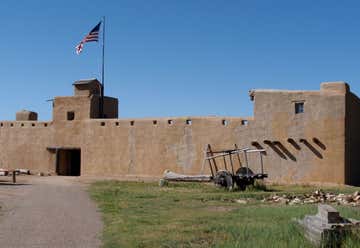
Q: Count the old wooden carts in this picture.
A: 1